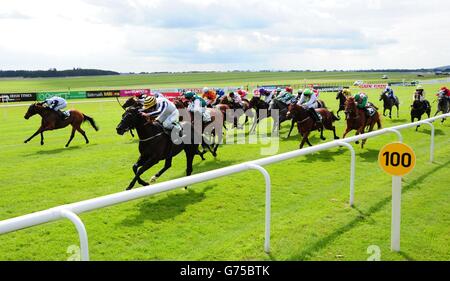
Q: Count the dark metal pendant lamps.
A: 0